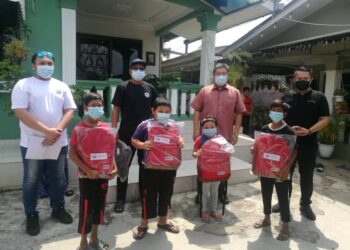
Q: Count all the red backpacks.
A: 4